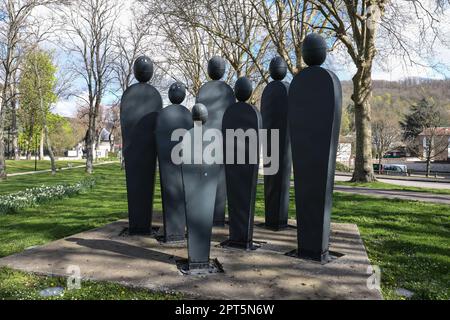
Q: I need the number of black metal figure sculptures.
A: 7